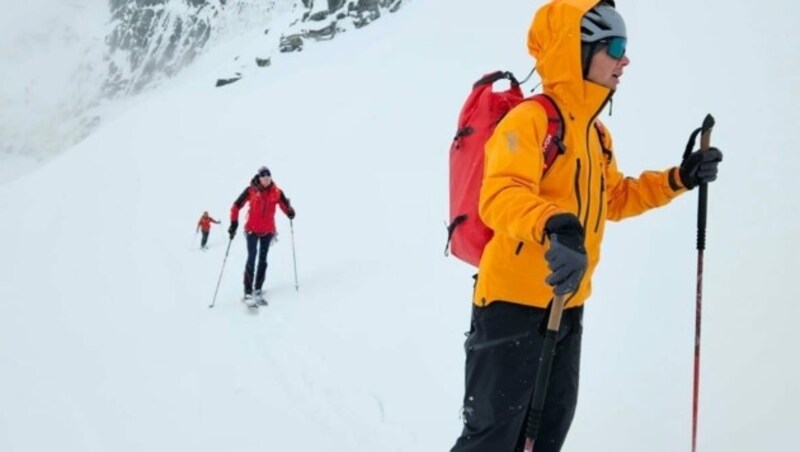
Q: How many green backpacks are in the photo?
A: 0